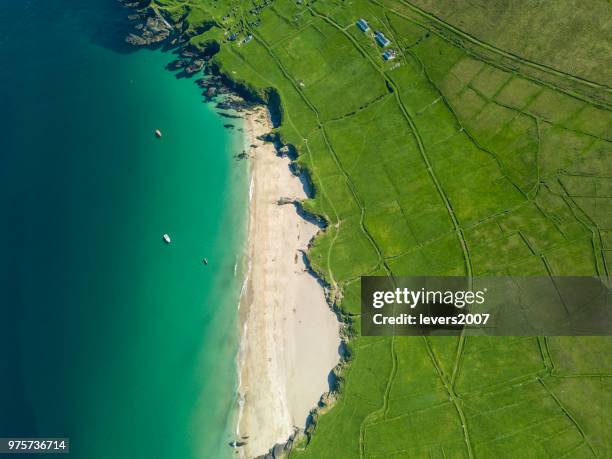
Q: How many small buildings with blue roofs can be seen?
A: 3